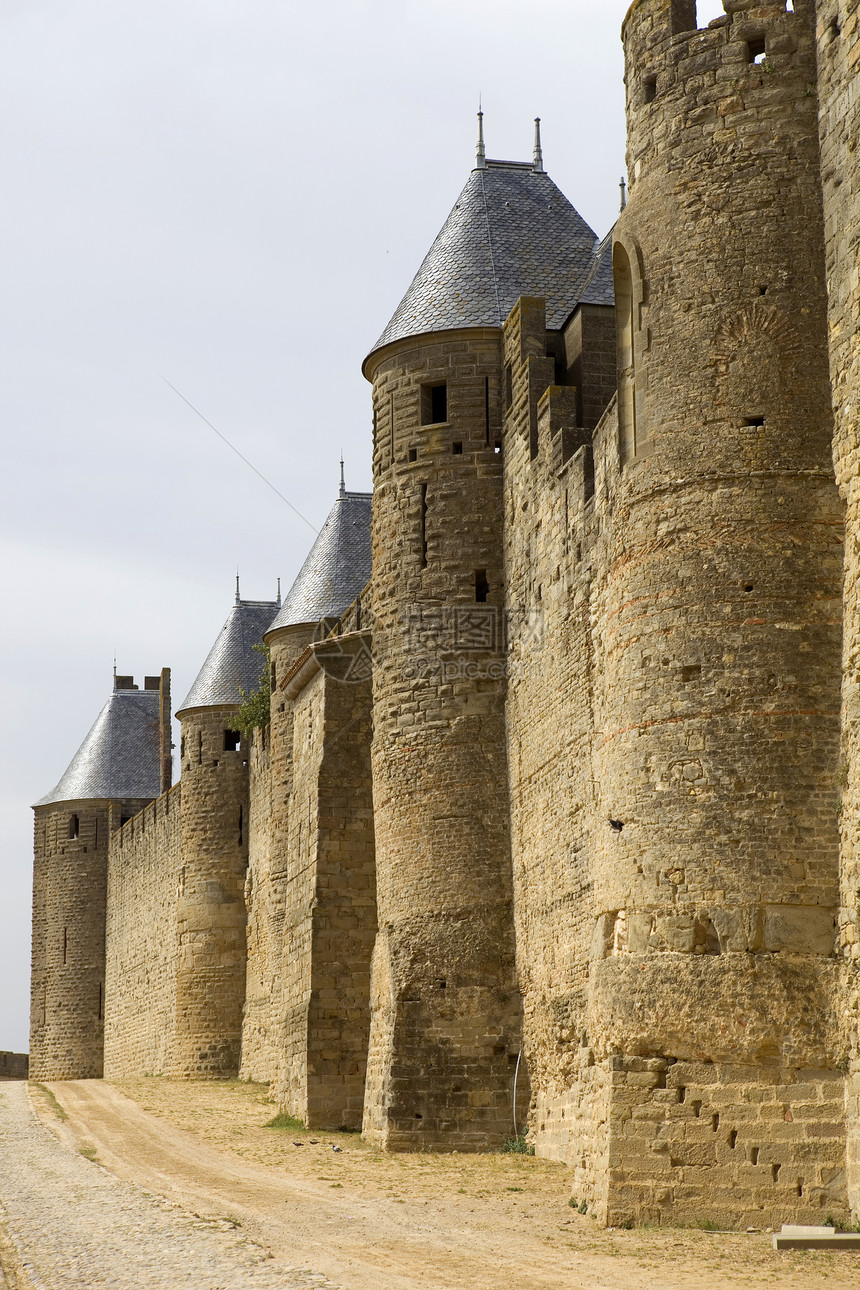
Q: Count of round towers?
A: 5